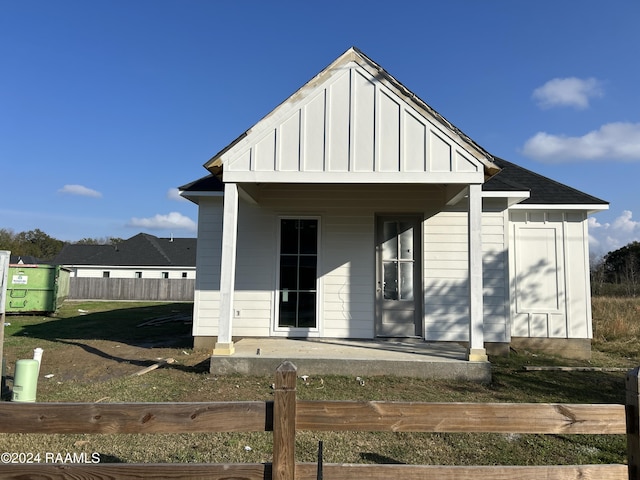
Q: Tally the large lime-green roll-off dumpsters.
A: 1